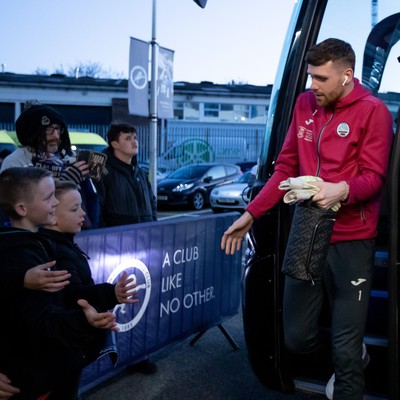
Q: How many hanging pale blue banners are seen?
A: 2